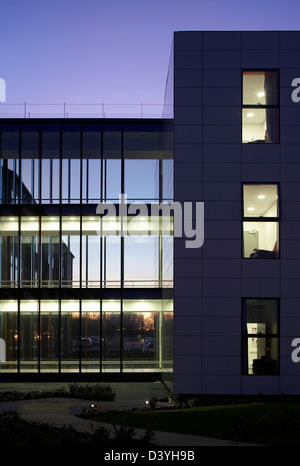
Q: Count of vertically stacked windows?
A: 3